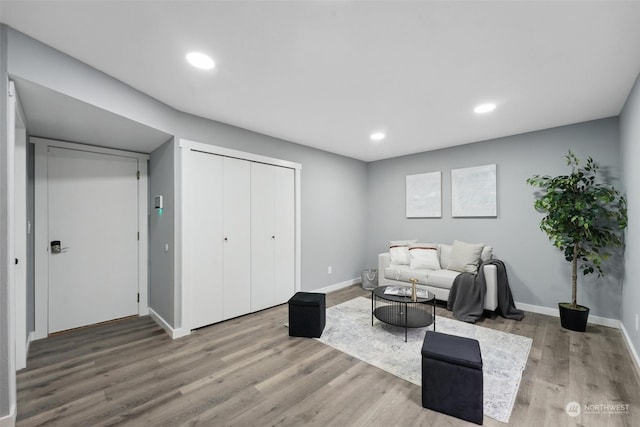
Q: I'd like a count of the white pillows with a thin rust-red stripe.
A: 2